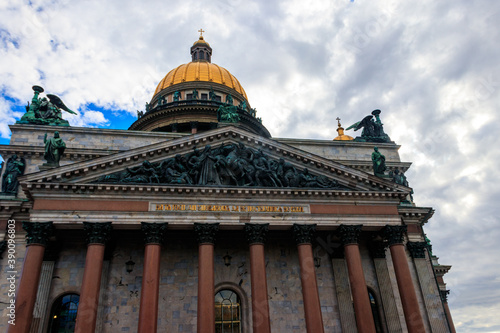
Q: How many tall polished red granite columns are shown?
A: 8